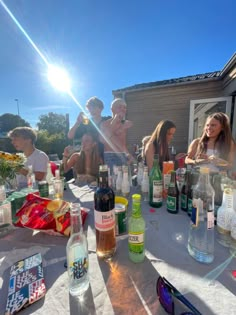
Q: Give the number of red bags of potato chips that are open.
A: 1